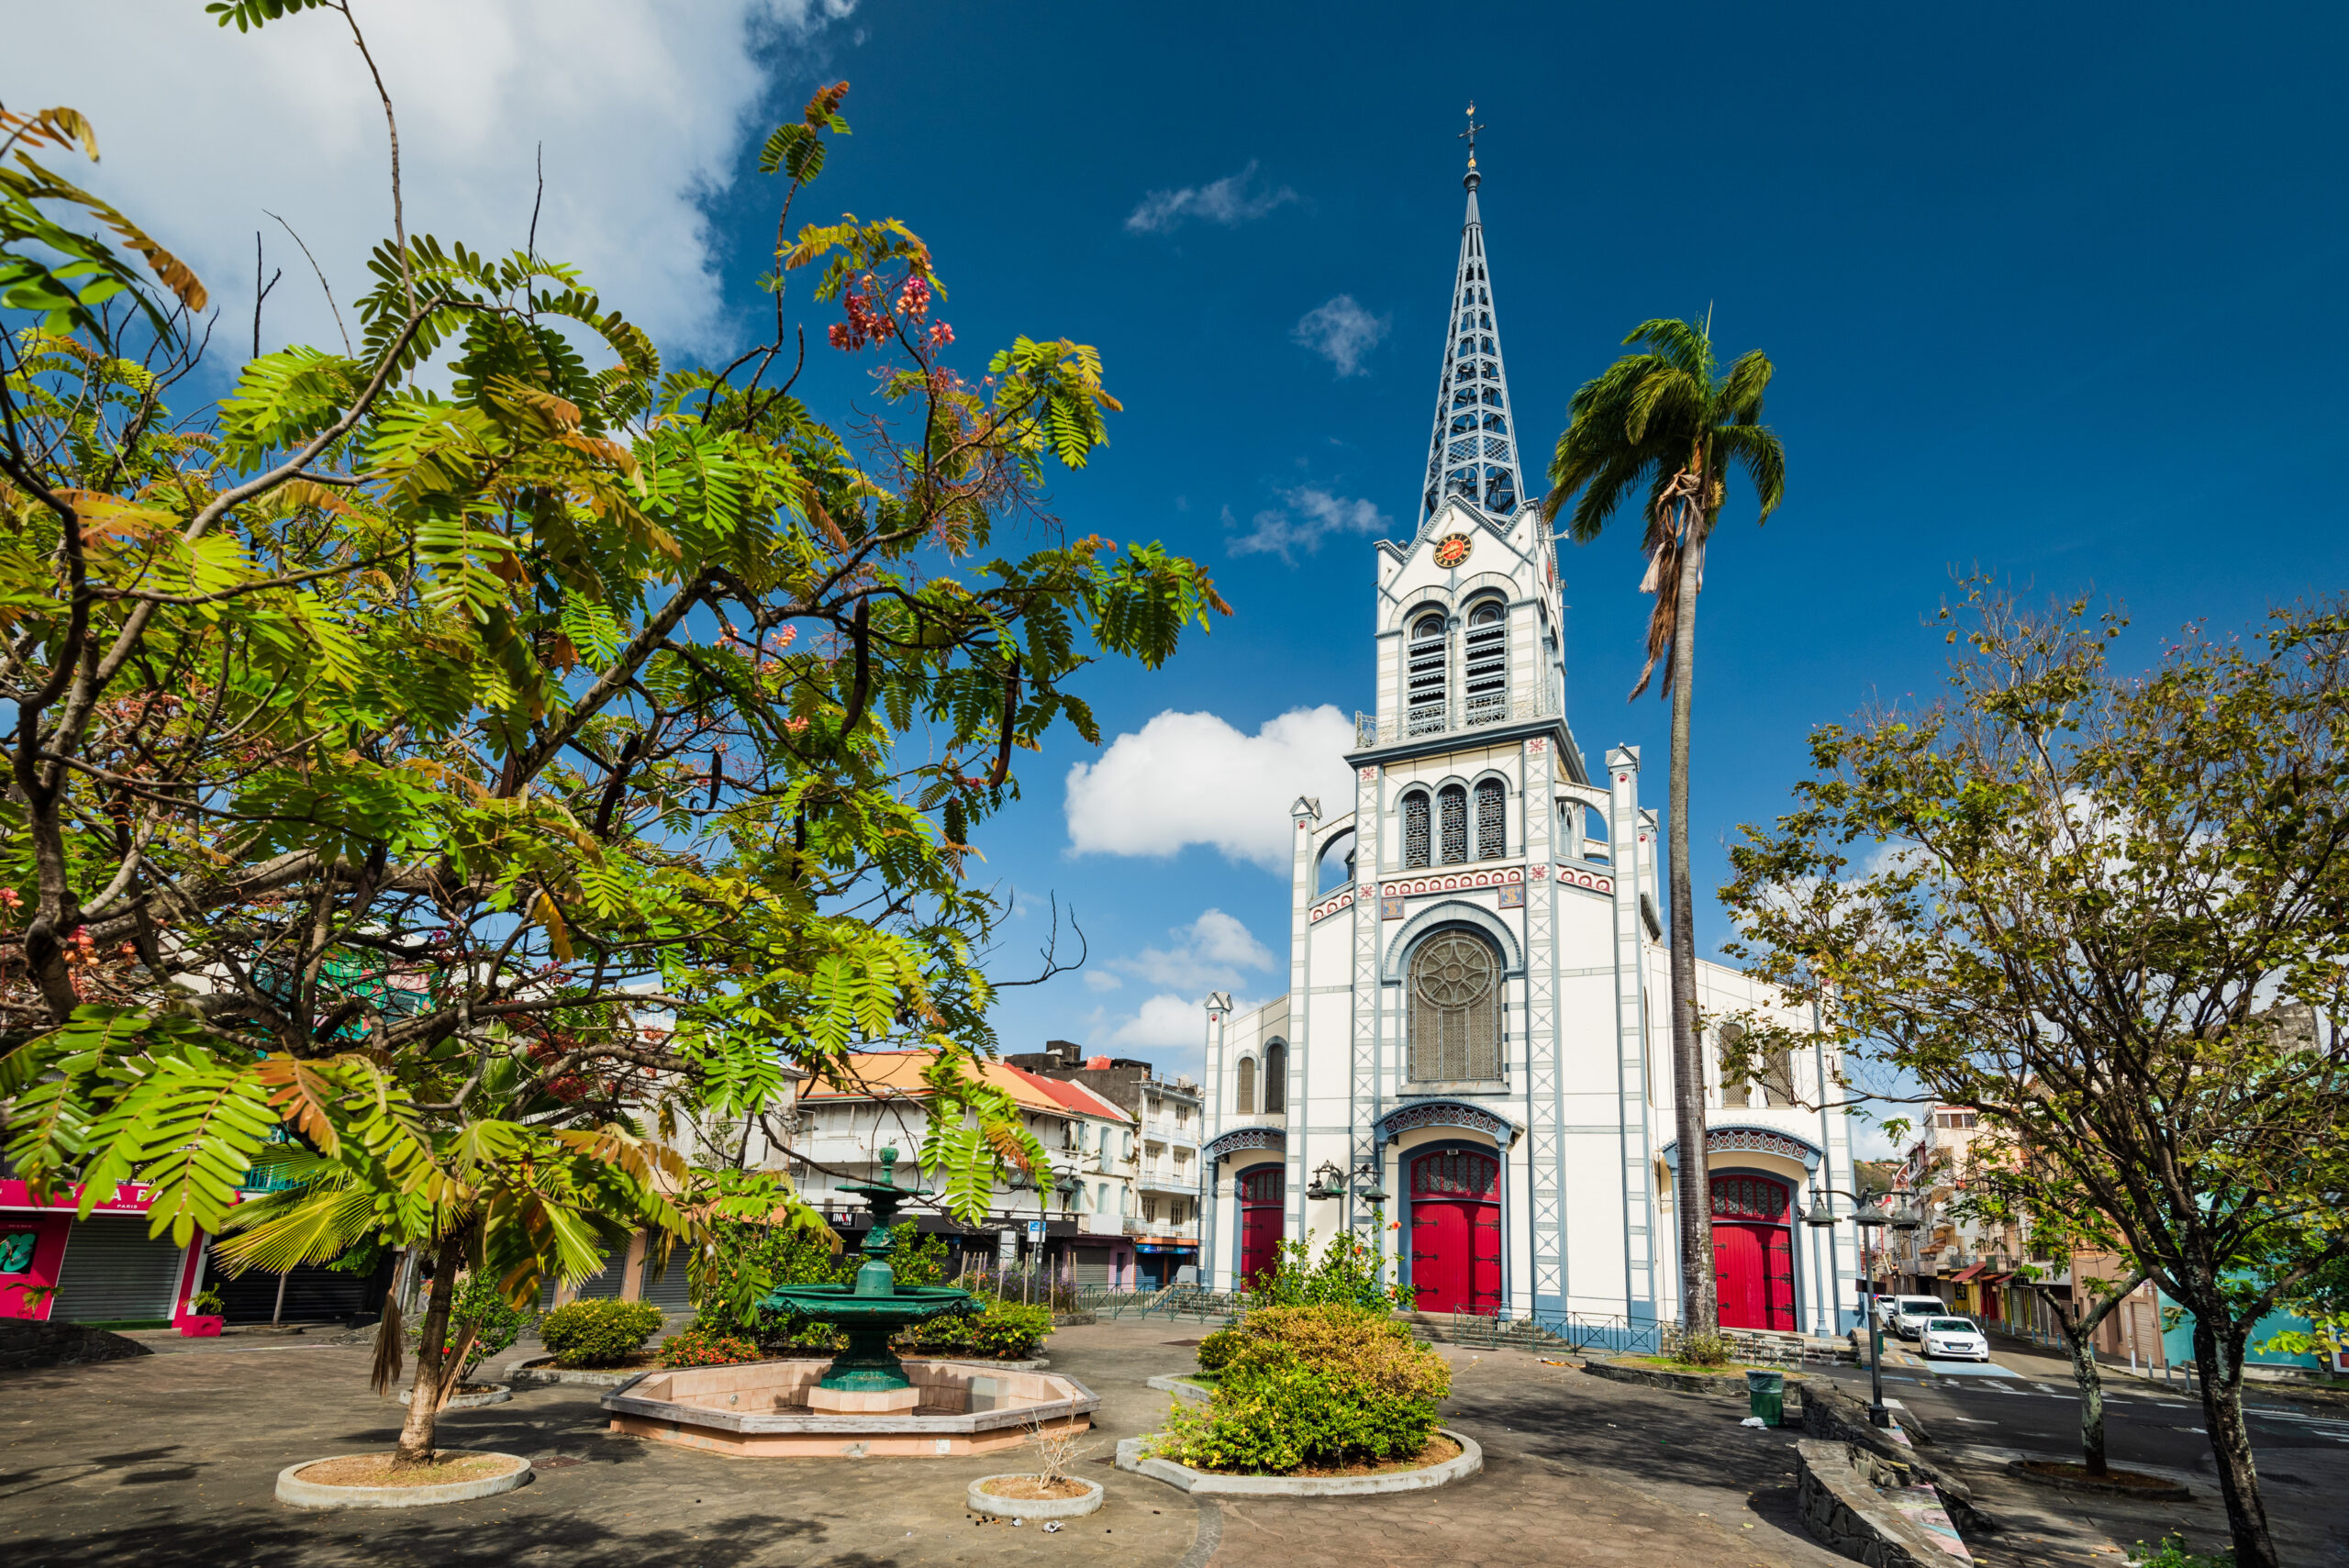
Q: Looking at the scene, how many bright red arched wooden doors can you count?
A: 3